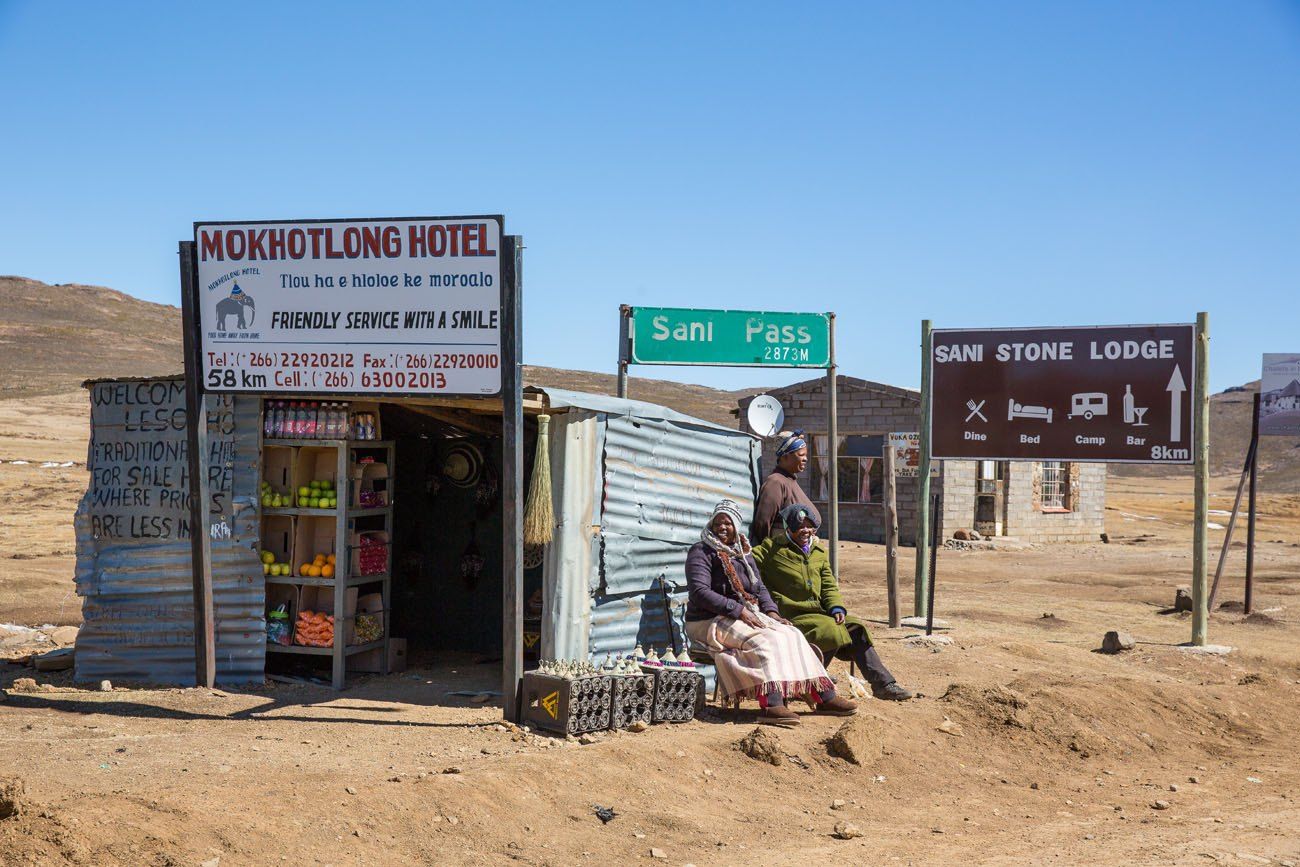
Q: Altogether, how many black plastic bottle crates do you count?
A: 3